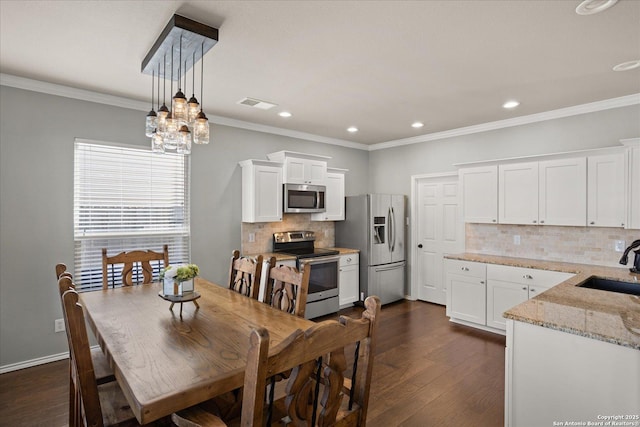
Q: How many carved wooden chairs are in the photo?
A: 6